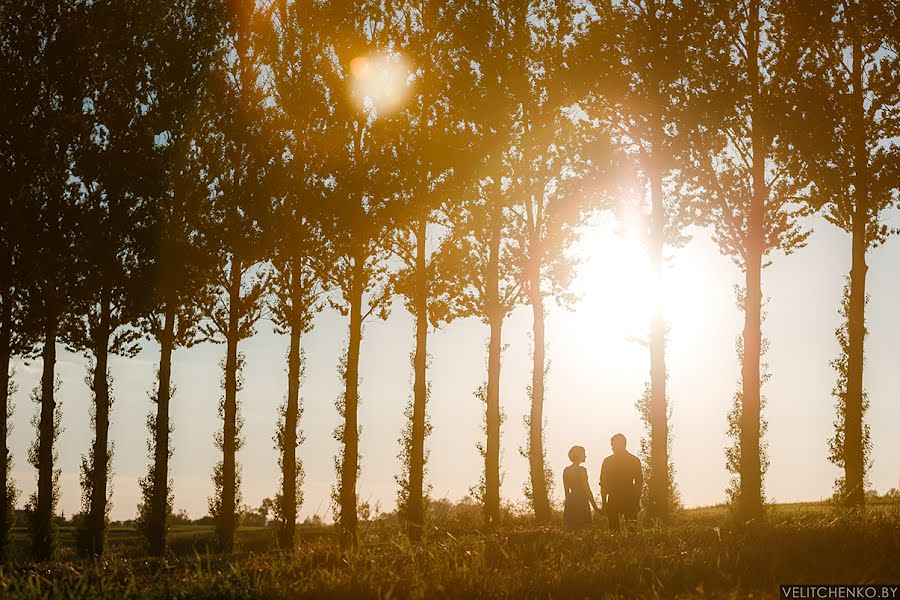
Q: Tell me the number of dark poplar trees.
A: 13